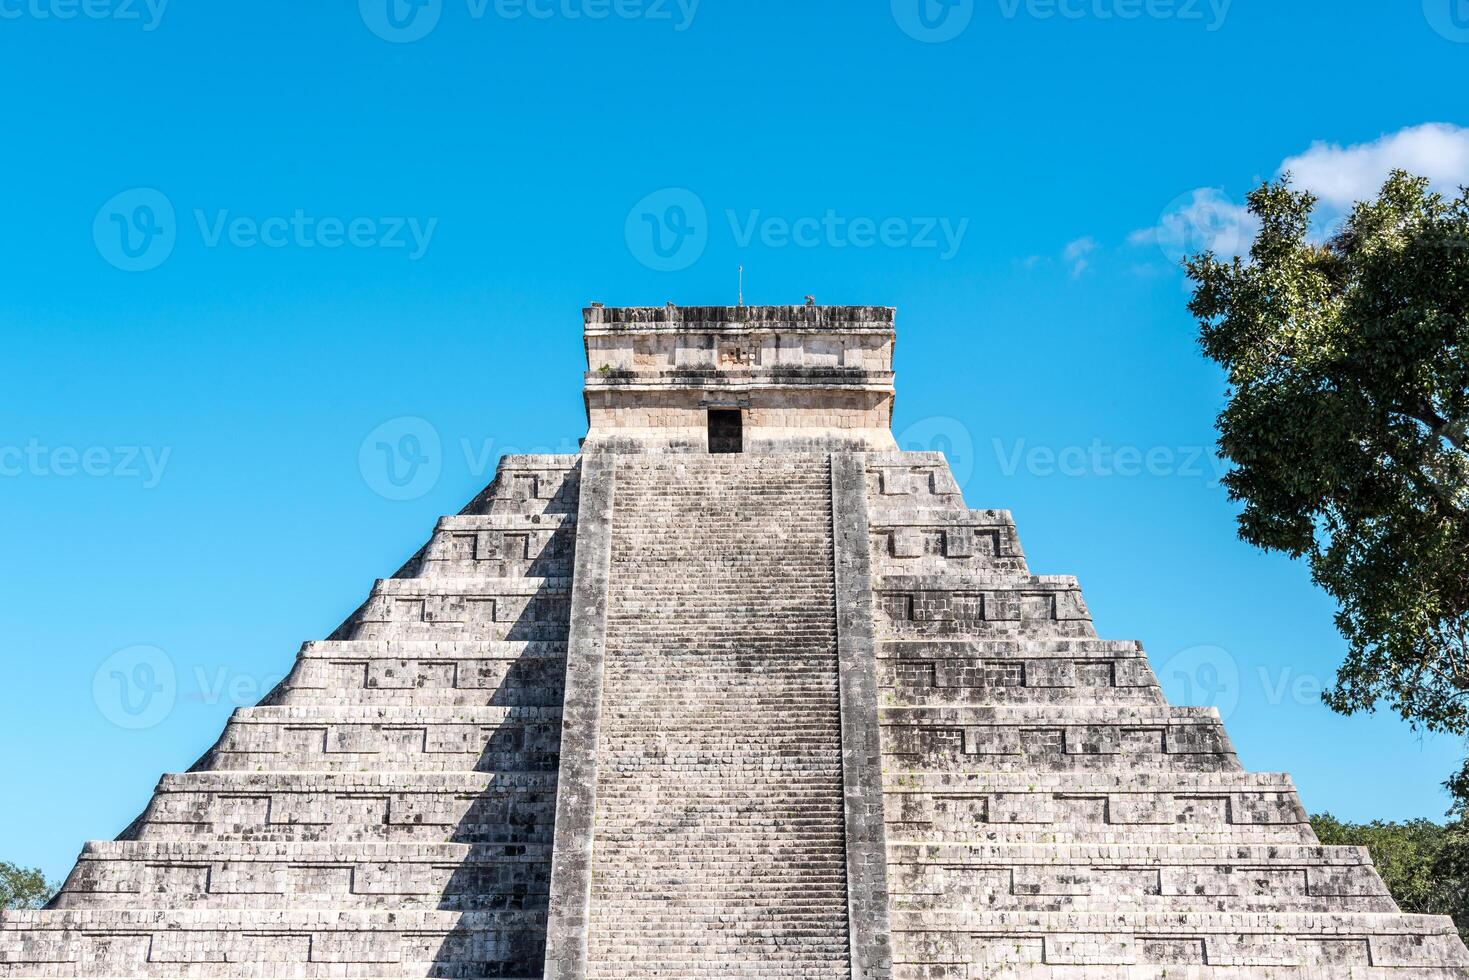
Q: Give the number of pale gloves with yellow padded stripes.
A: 0